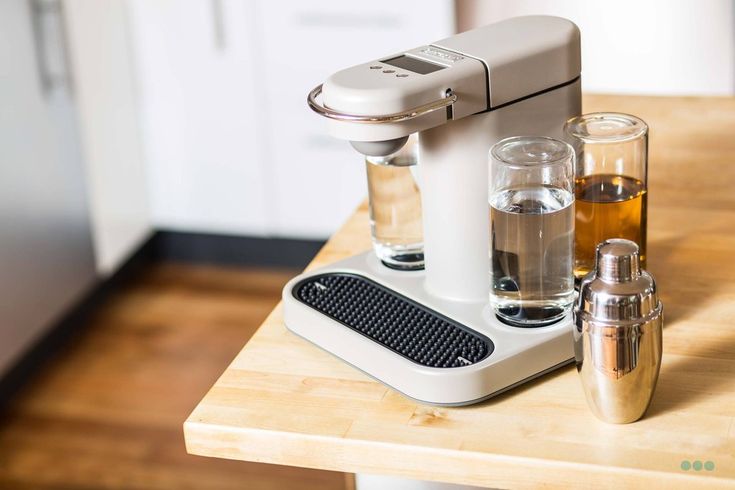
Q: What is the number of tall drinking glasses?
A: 3